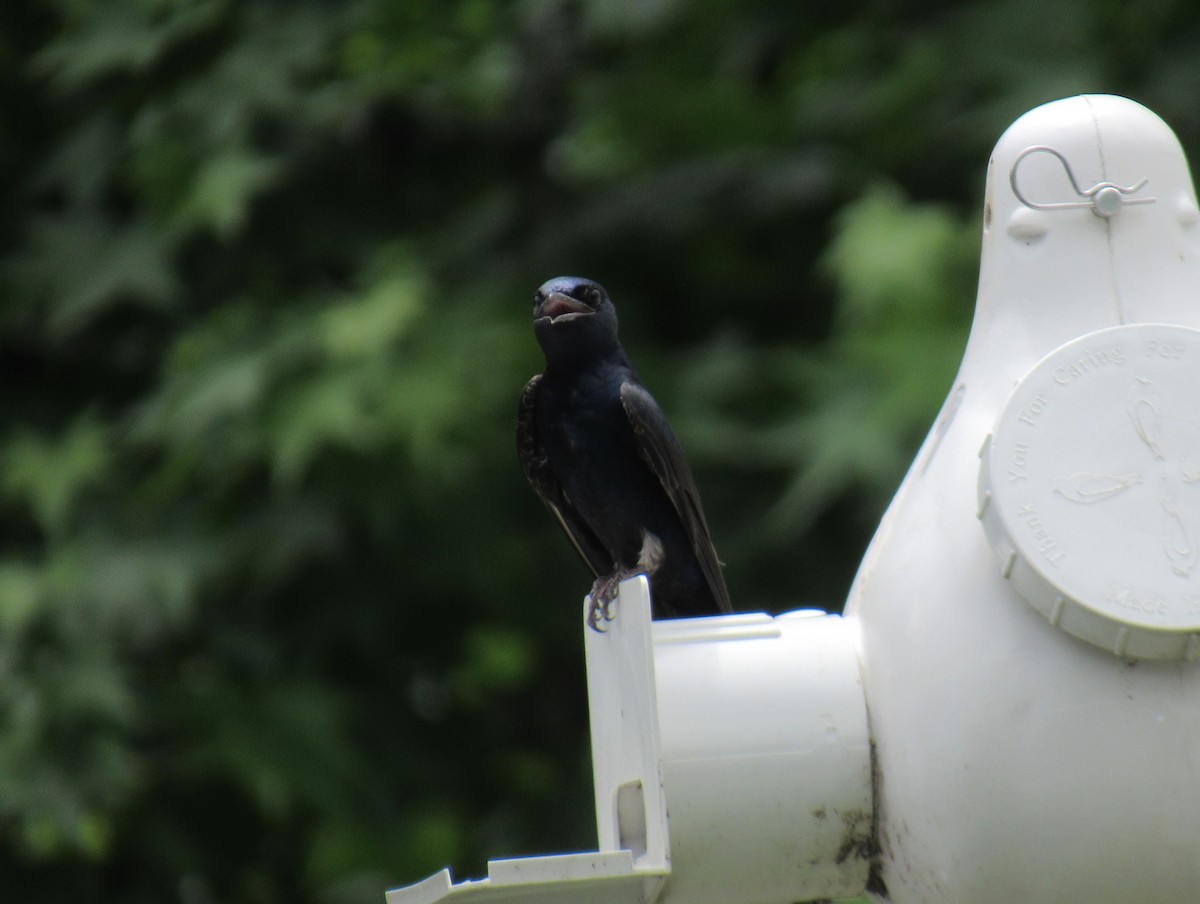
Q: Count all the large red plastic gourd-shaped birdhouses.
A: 0